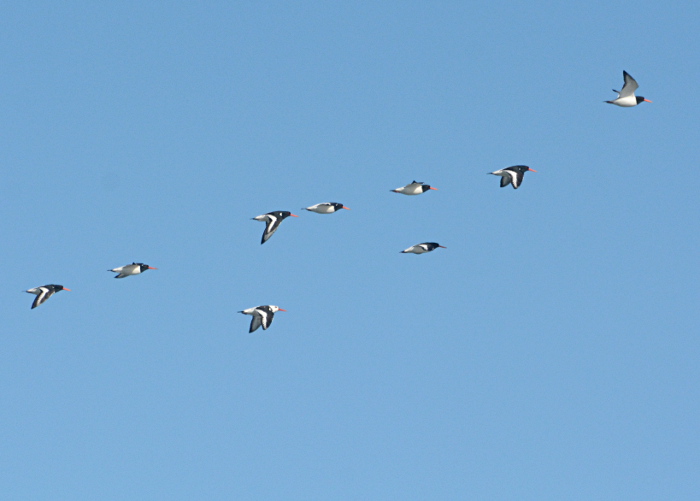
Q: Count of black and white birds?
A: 9